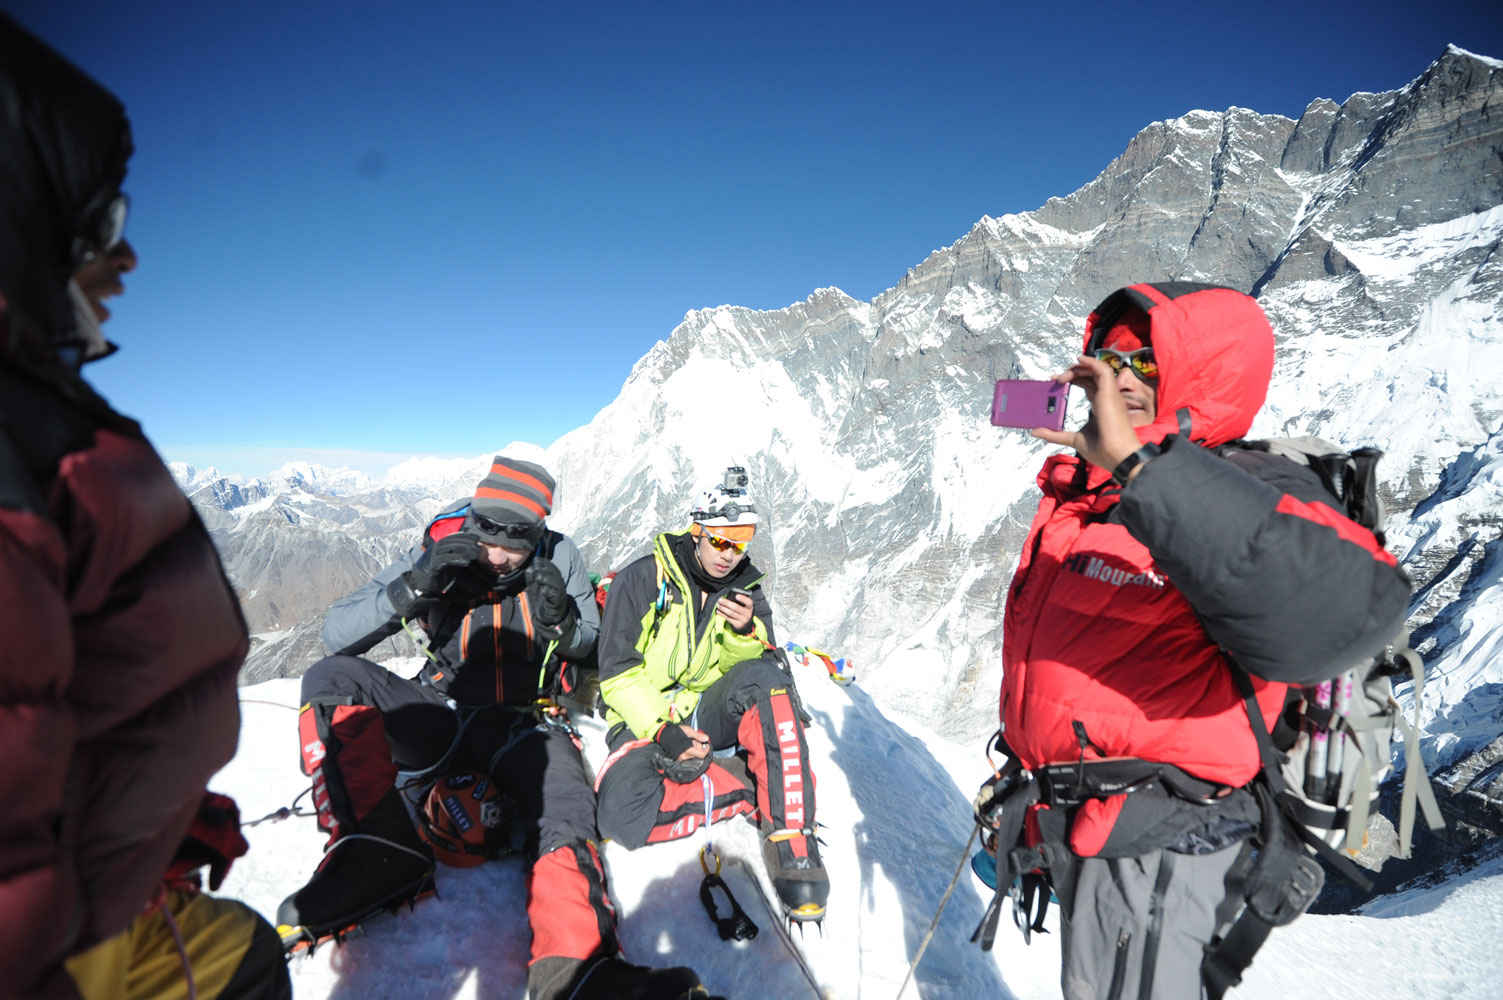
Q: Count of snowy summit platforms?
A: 1